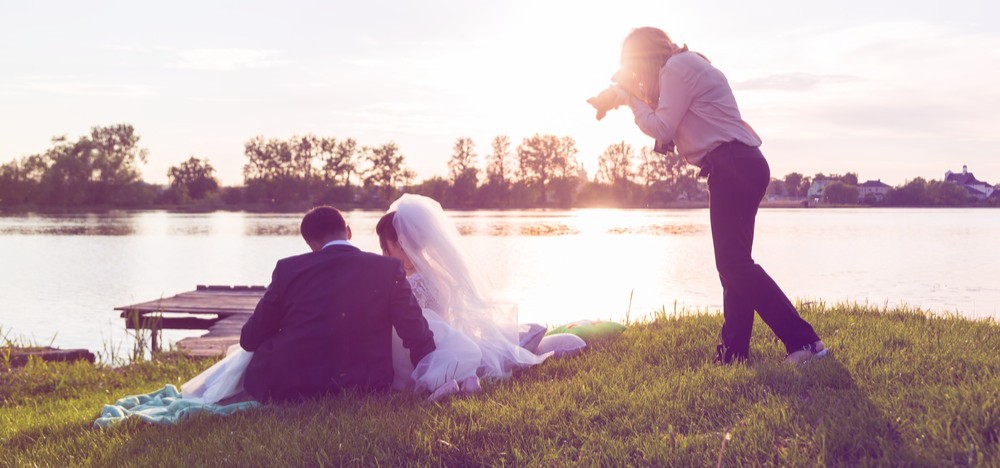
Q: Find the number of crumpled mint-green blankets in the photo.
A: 1